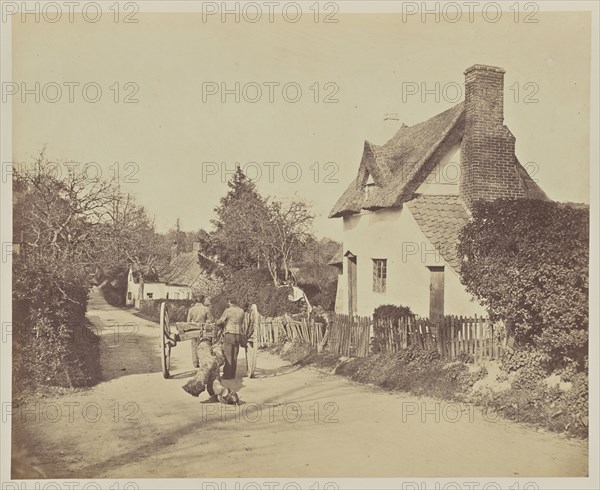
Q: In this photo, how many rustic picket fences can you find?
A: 1